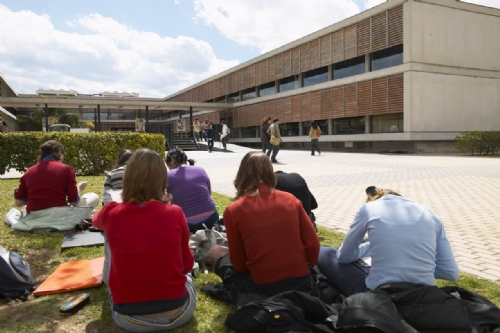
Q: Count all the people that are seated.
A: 7